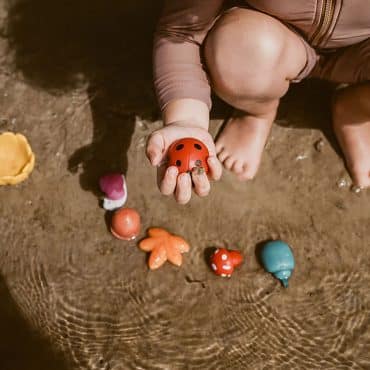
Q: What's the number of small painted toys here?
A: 7